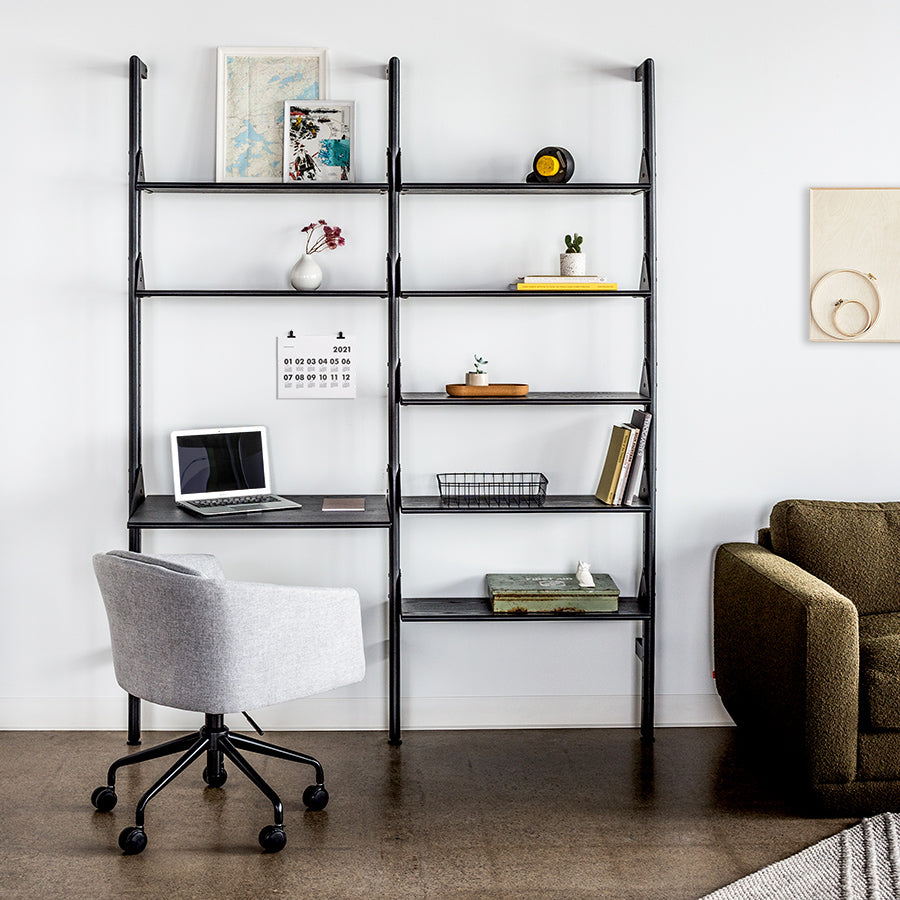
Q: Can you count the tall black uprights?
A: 3